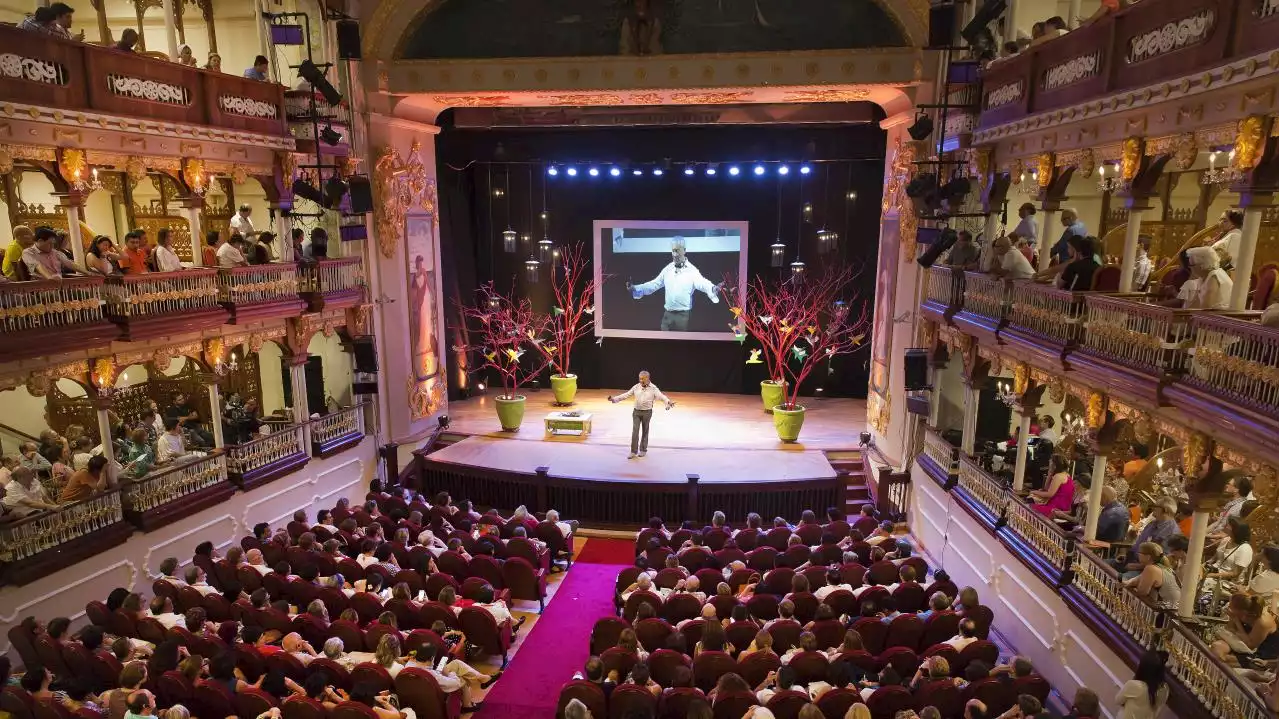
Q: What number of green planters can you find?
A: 4